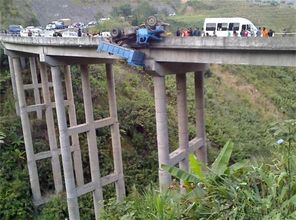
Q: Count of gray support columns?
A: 11